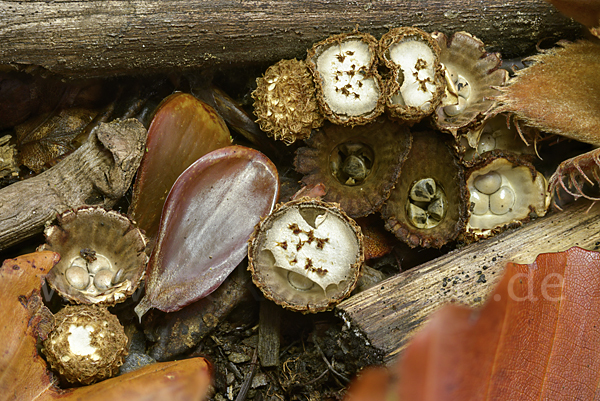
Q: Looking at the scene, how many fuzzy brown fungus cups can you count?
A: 11